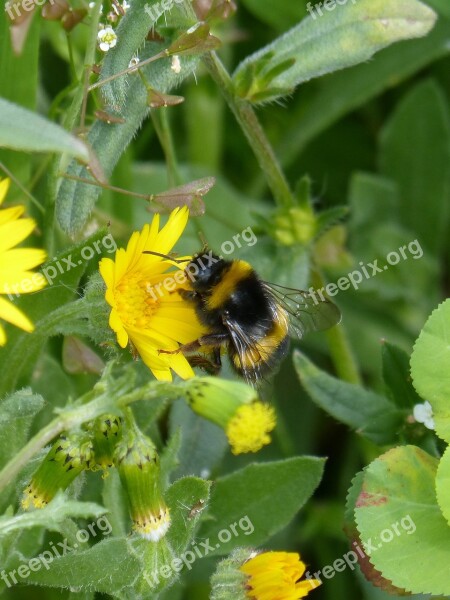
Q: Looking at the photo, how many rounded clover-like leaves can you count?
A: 3